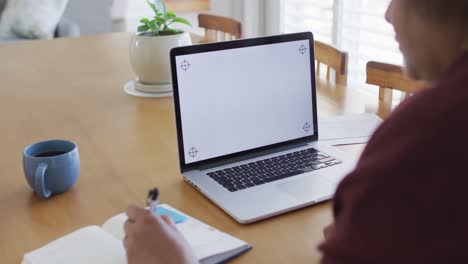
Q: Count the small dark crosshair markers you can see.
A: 4